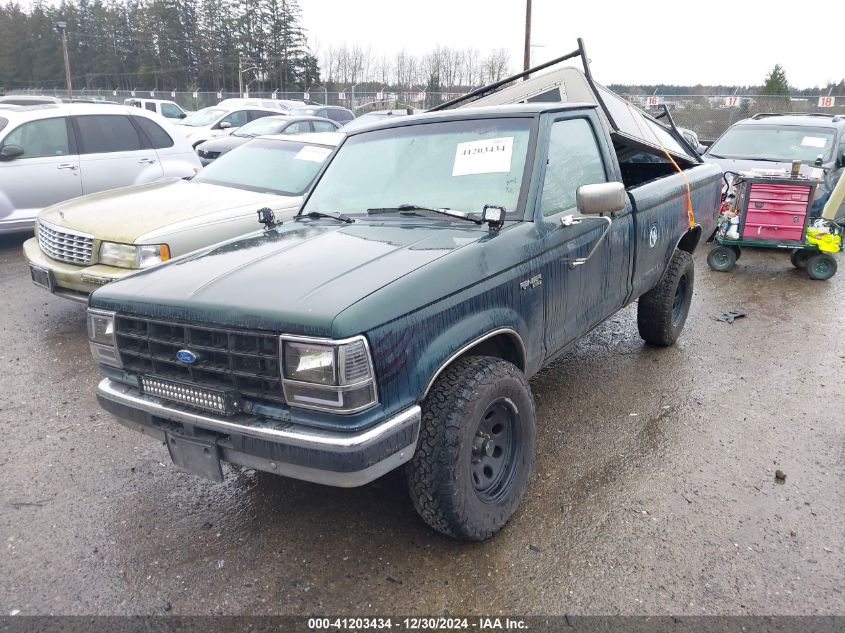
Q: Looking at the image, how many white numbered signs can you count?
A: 3